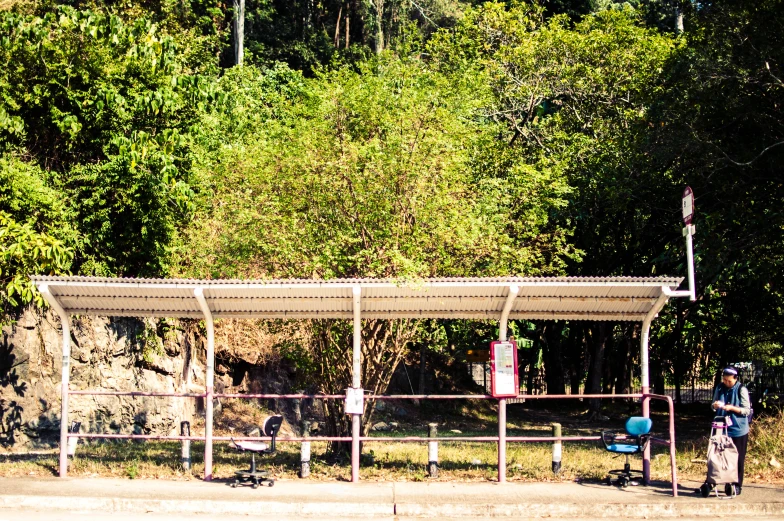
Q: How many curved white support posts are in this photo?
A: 5